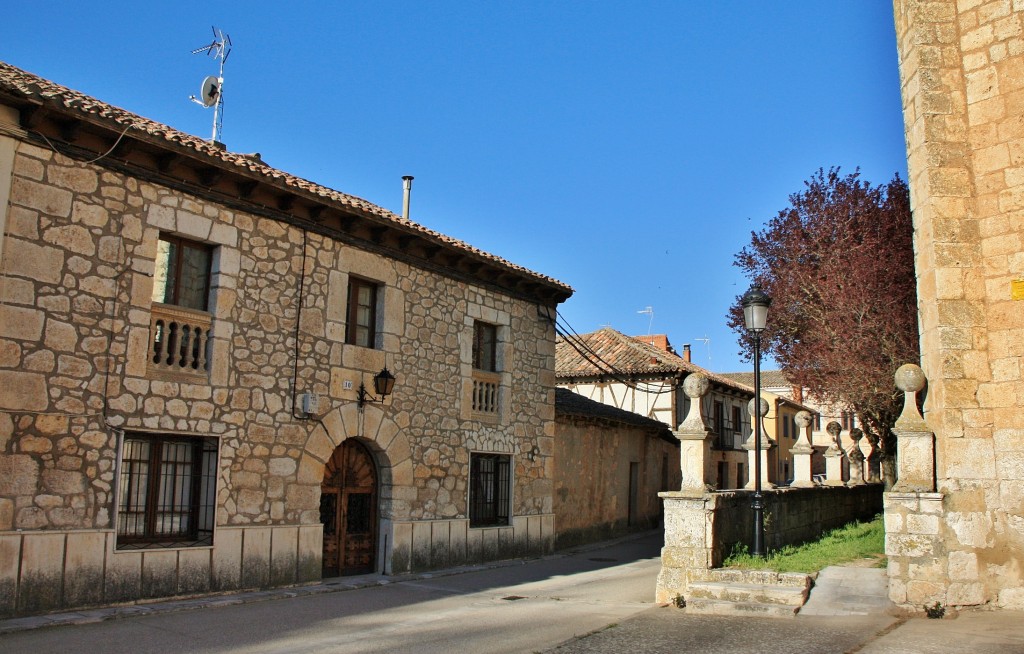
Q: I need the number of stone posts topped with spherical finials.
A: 7